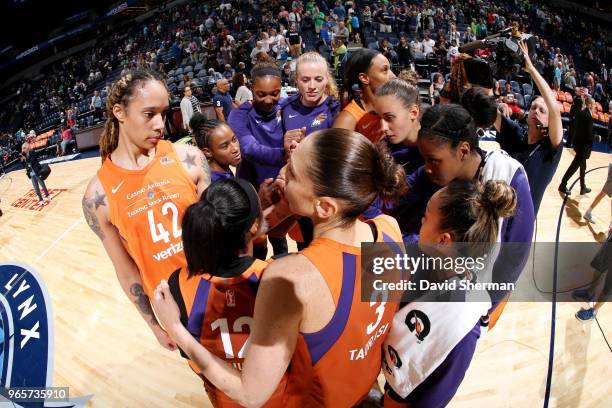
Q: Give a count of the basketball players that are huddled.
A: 10